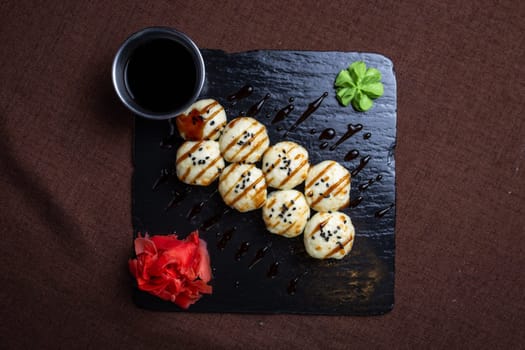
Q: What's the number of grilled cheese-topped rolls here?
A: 8